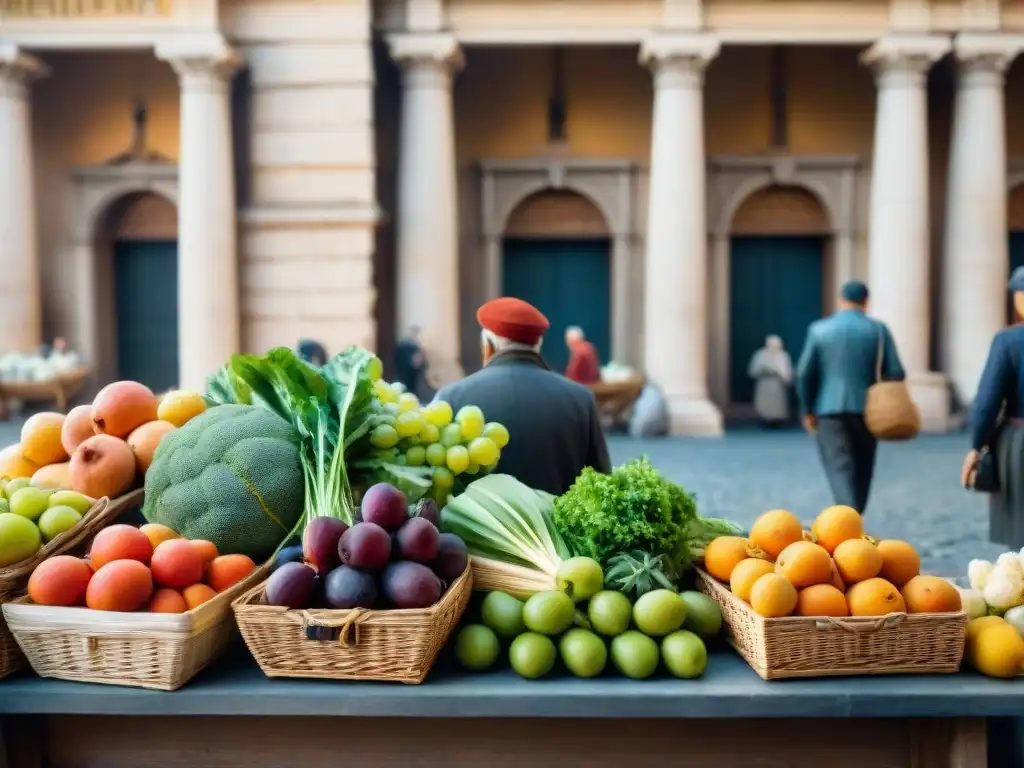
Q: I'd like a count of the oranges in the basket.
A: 11